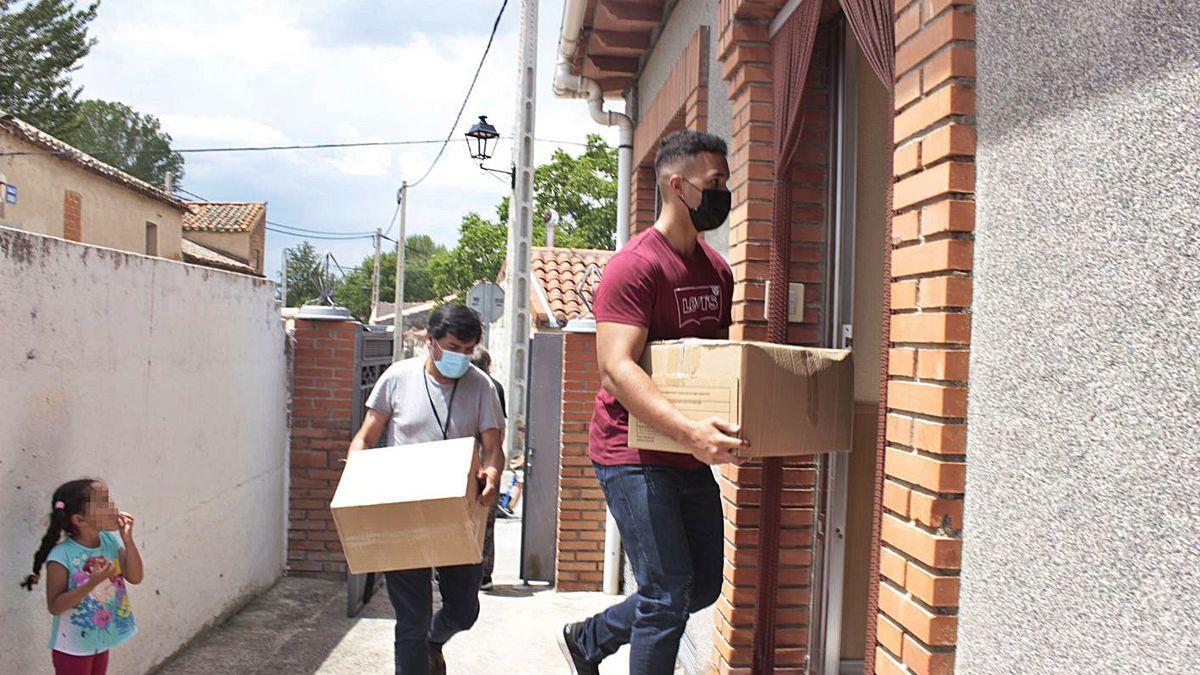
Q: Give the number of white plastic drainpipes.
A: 1